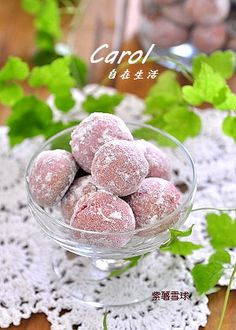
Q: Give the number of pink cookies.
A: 7